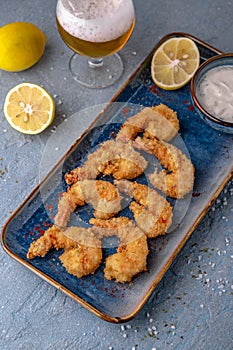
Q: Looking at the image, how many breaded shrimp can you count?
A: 7